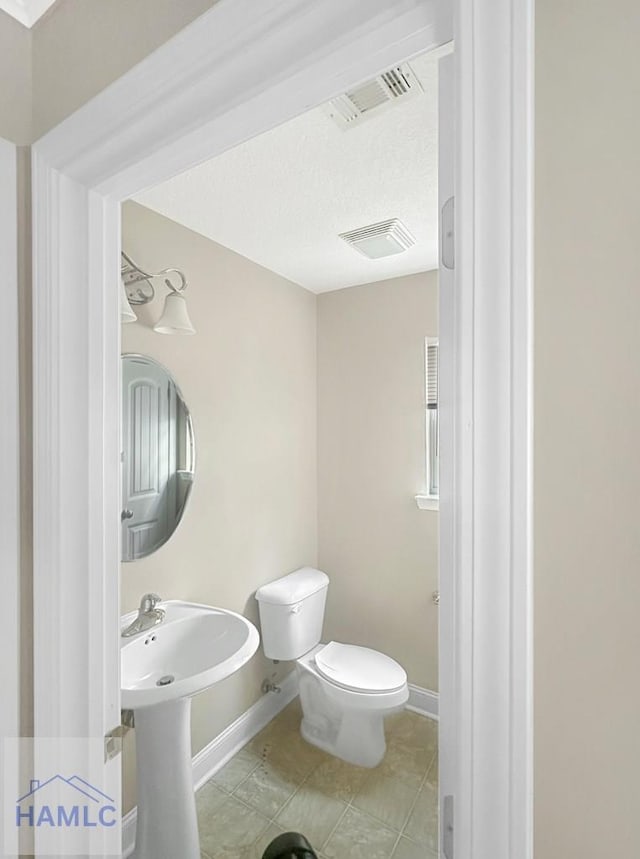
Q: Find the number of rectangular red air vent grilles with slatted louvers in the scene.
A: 0